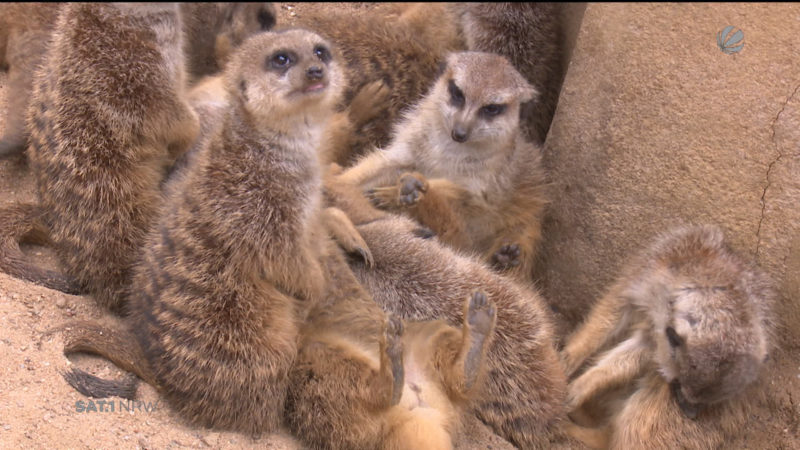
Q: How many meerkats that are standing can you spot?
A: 2